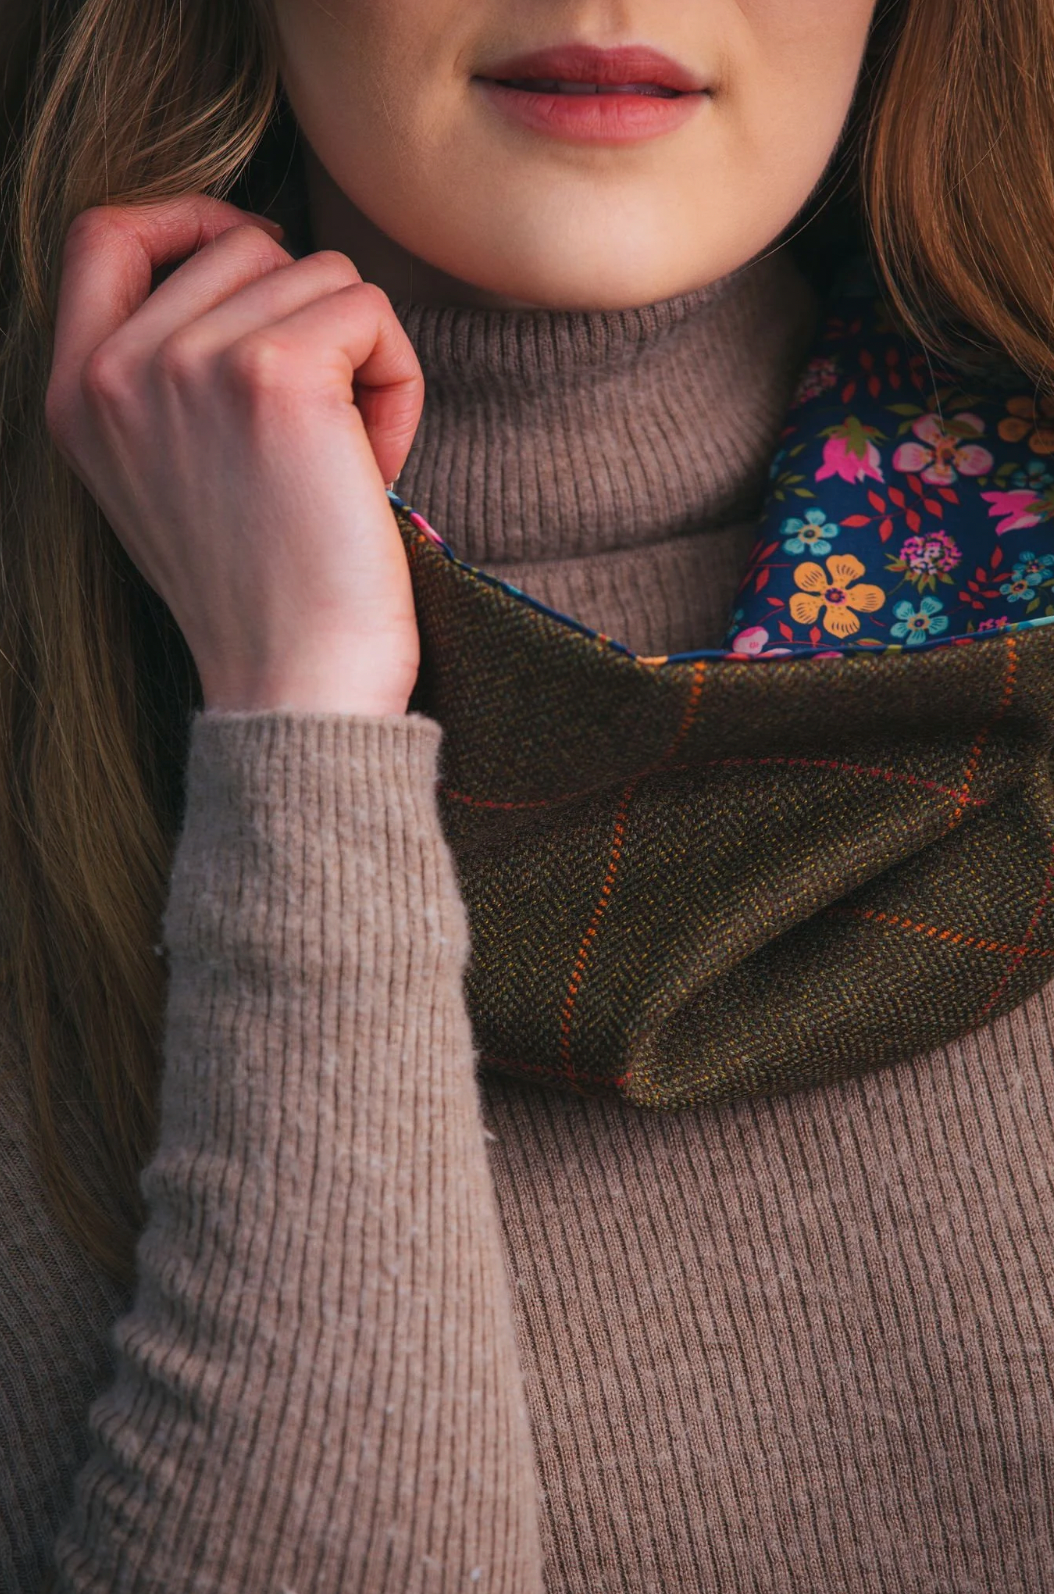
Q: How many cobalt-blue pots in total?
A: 0